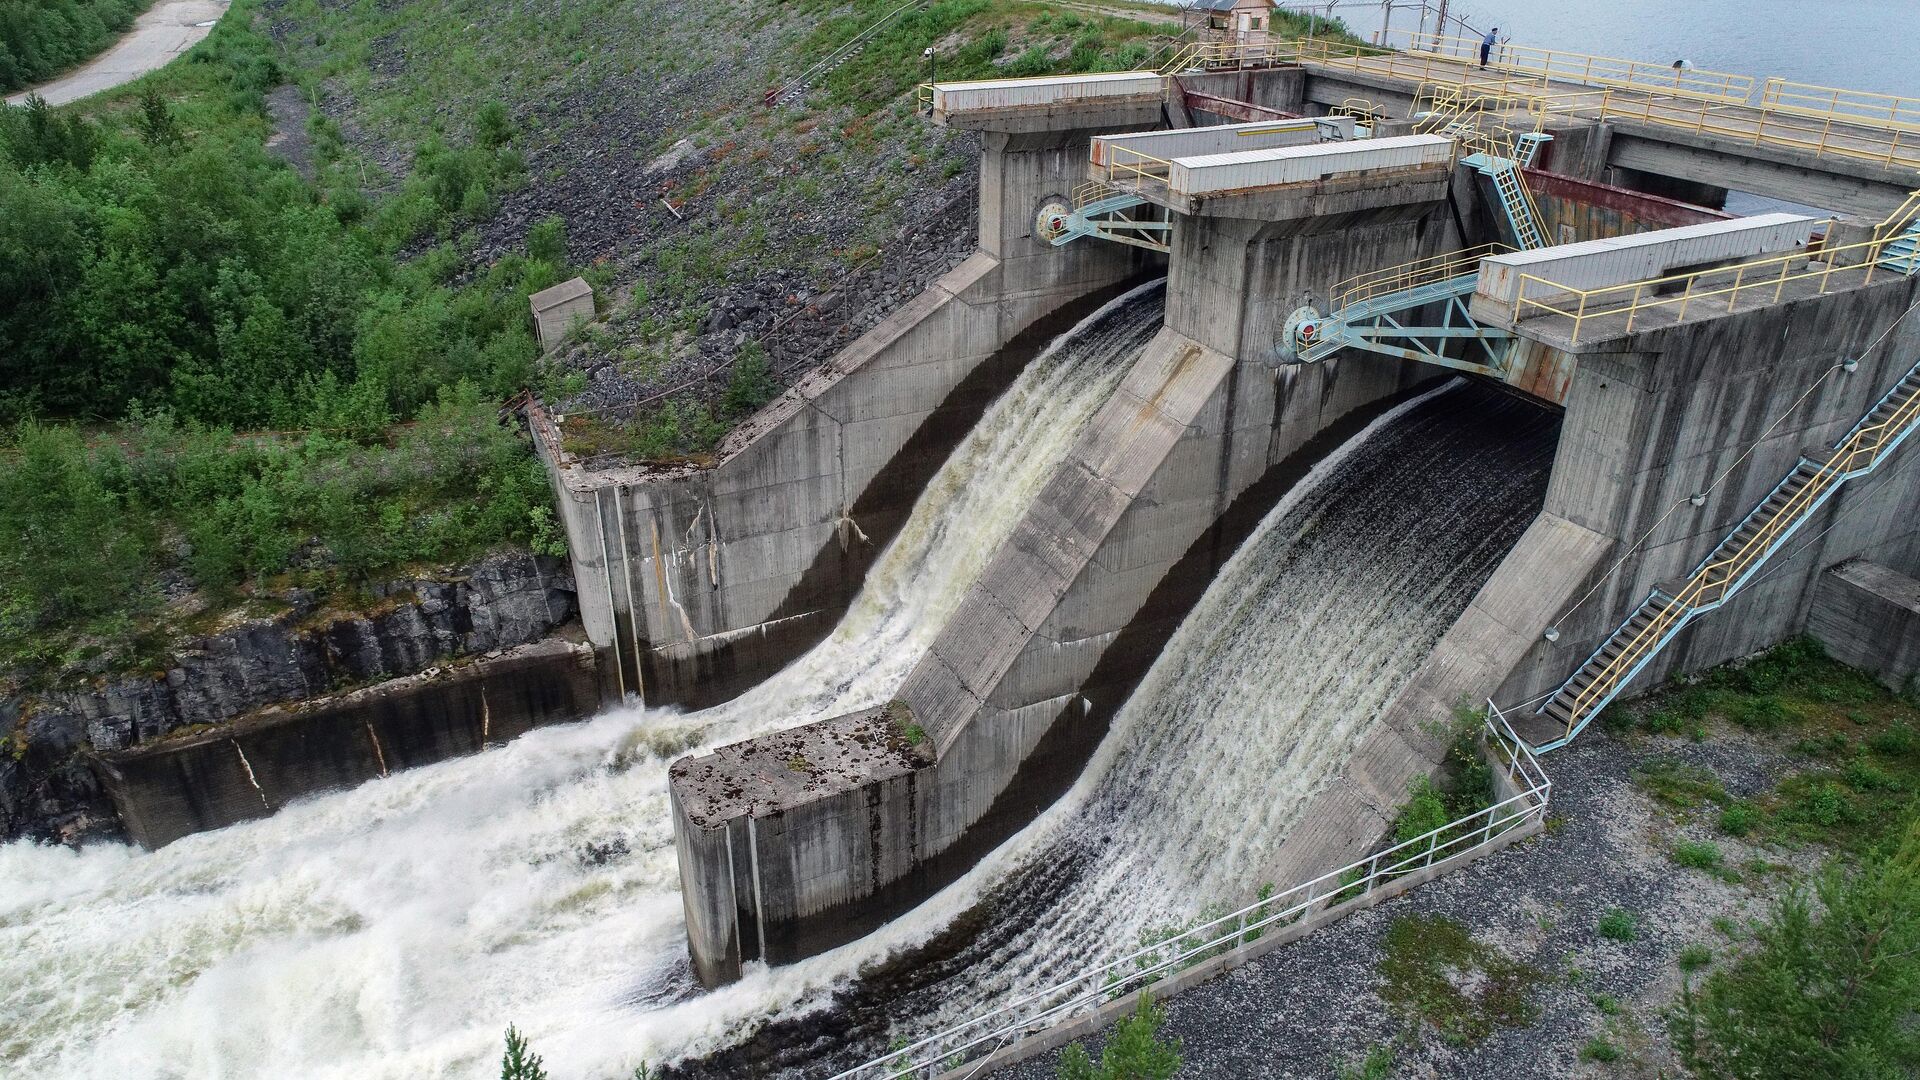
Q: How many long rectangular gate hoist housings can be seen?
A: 4